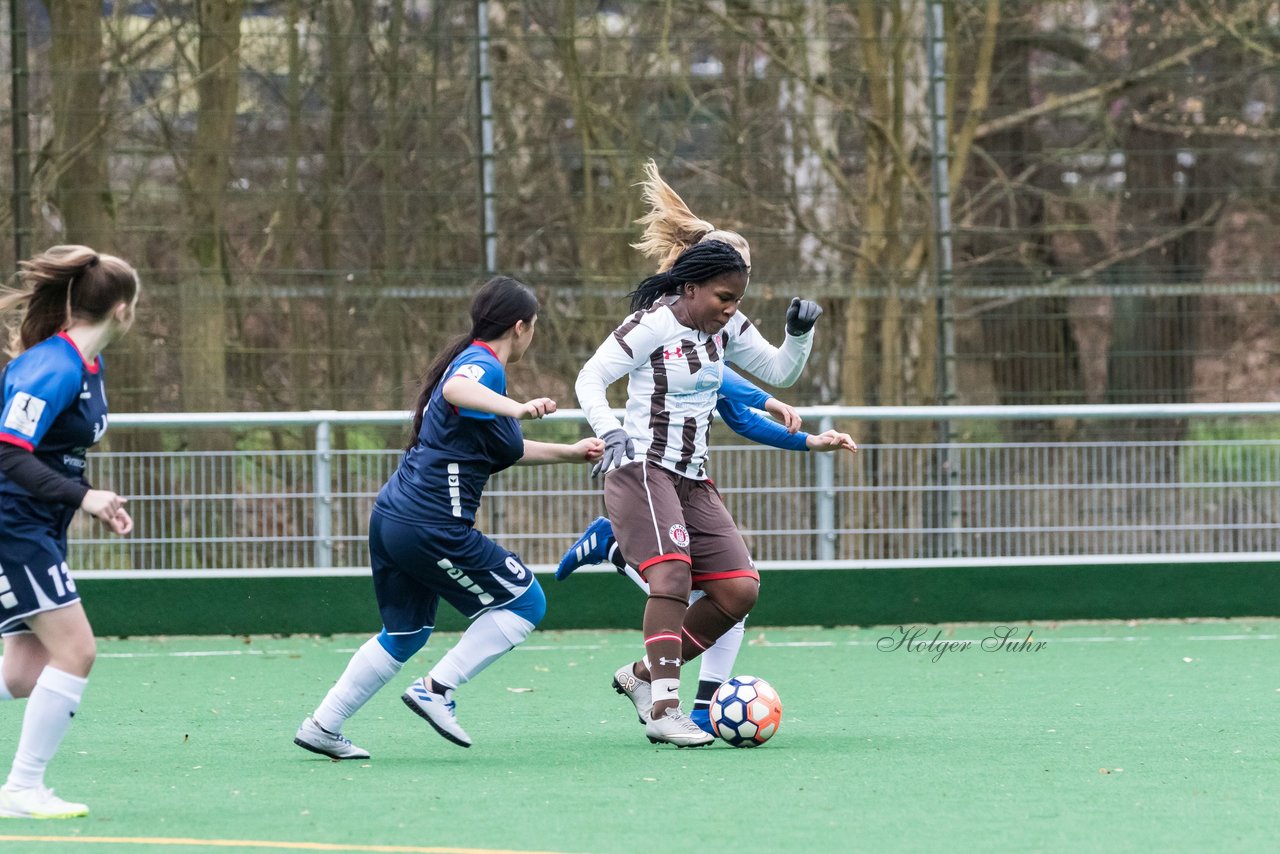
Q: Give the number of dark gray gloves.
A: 2